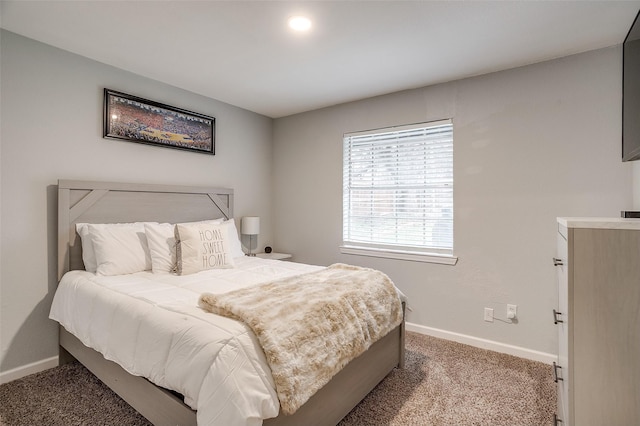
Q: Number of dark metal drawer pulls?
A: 4